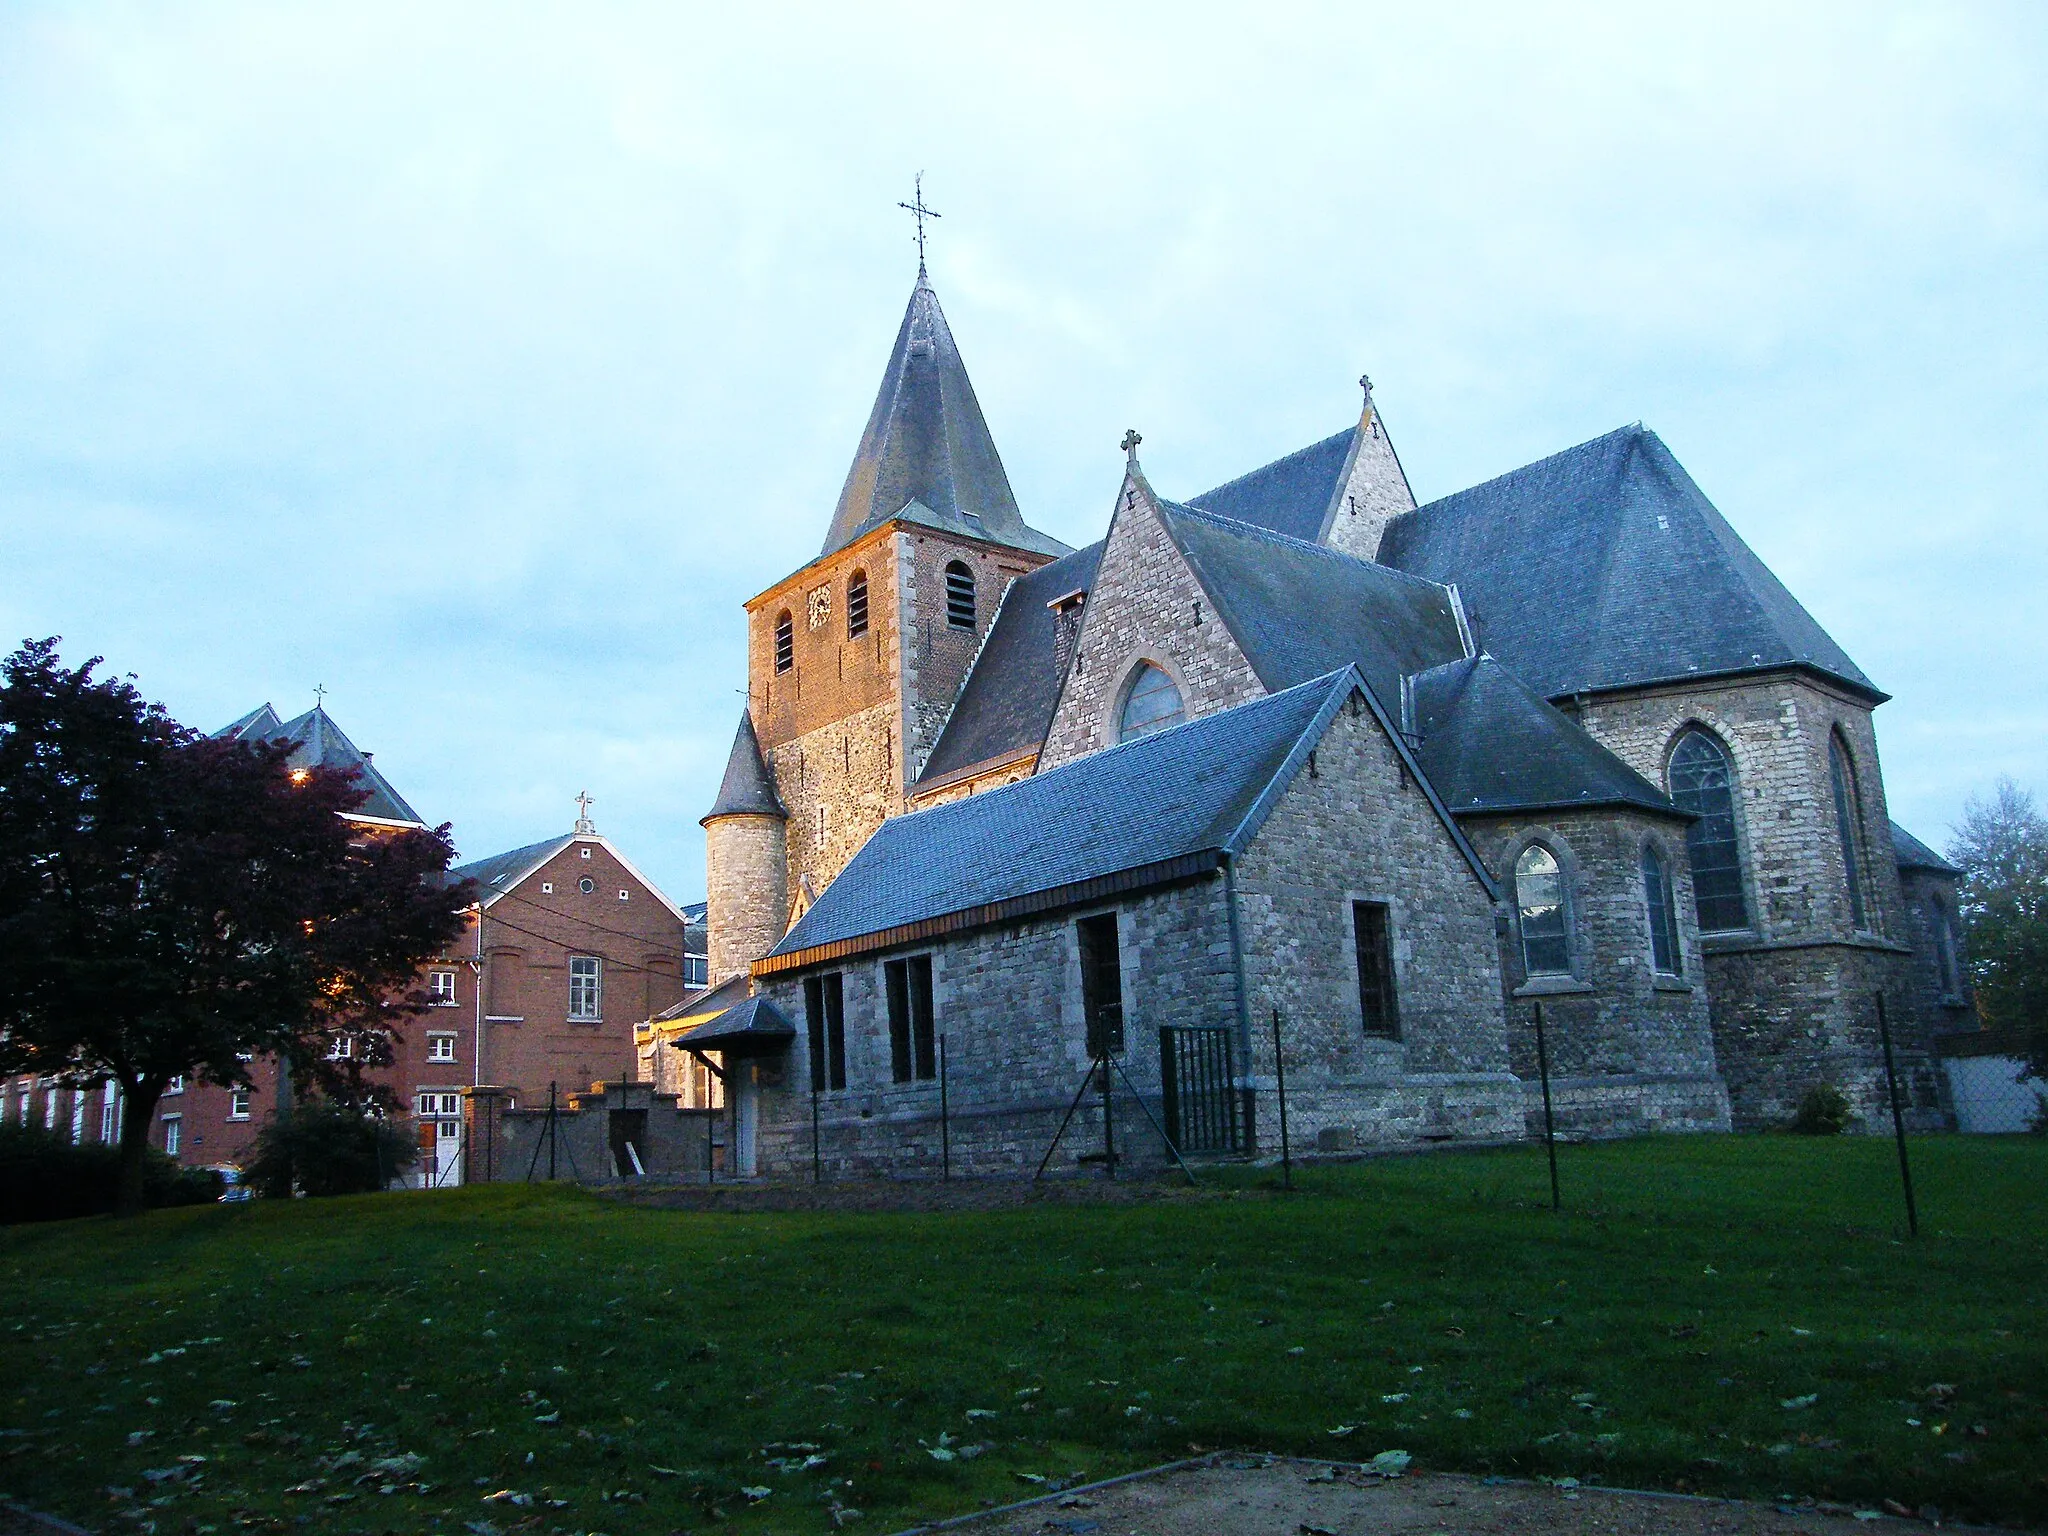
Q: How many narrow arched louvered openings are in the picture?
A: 3